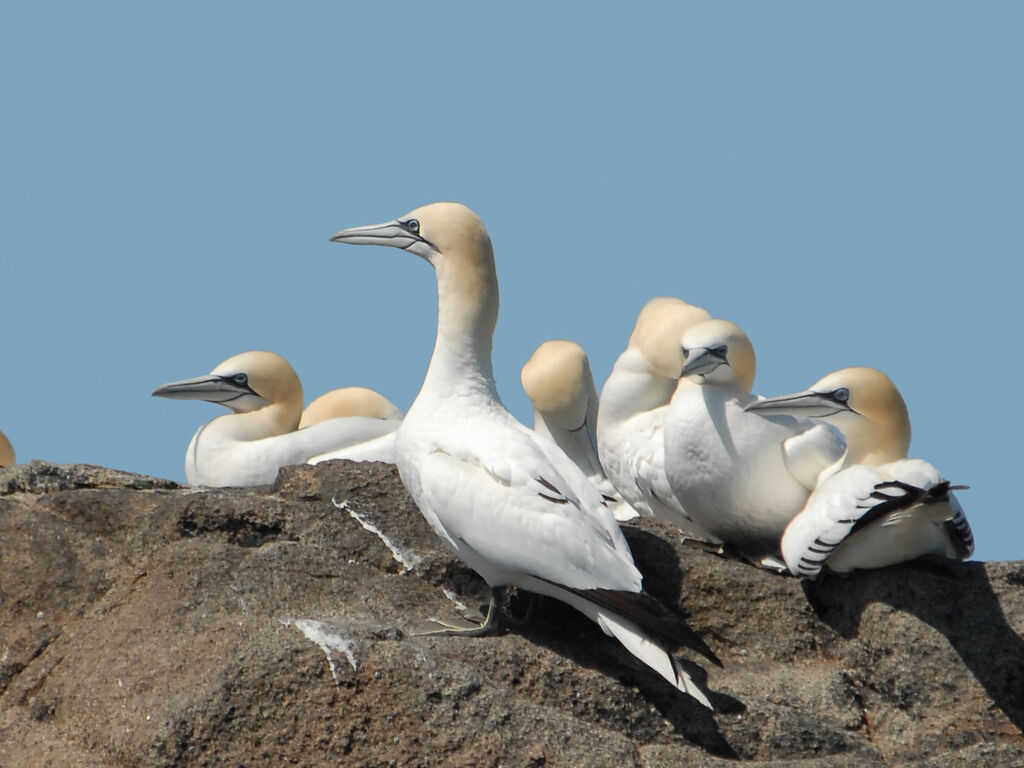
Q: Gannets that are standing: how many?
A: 1